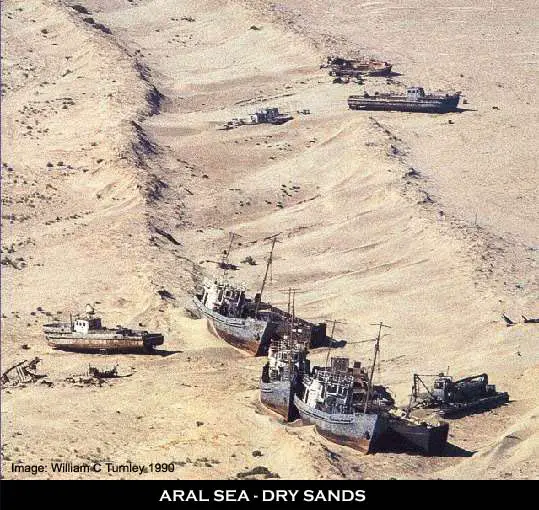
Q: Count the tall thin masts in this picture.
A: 6